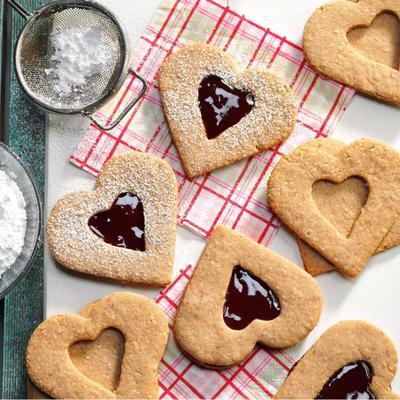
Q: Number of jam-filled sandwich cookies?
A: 4